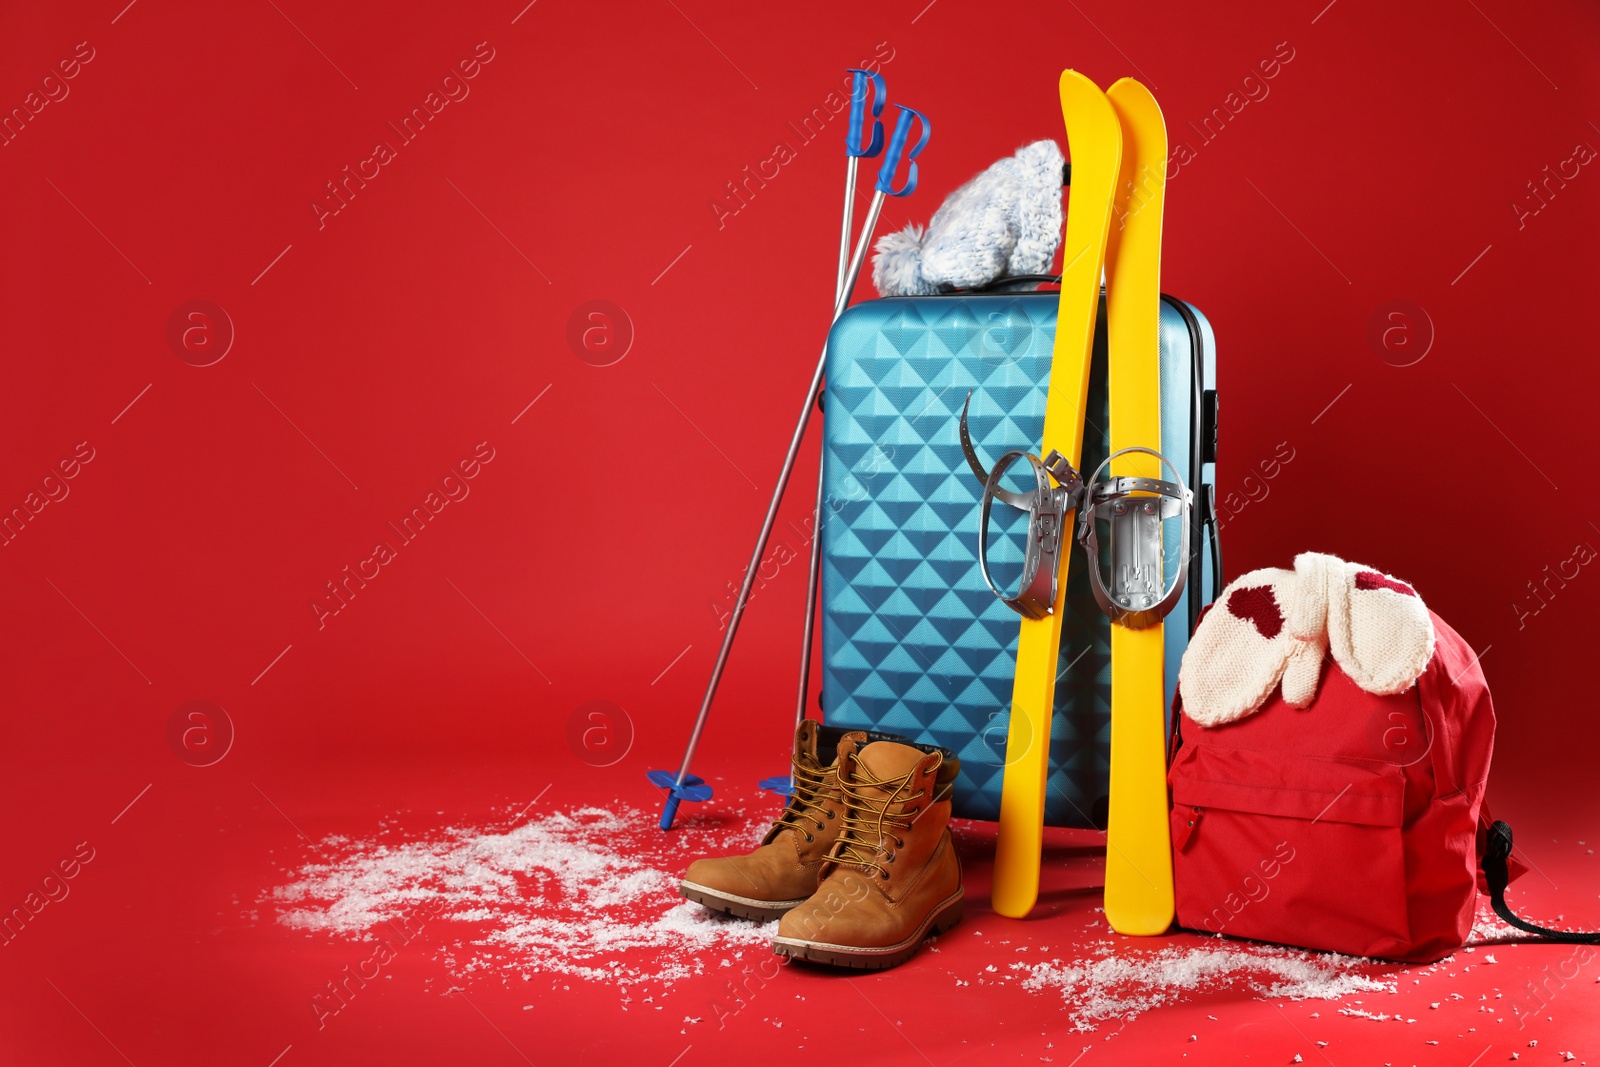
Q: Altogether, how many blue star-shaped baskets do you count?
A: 2